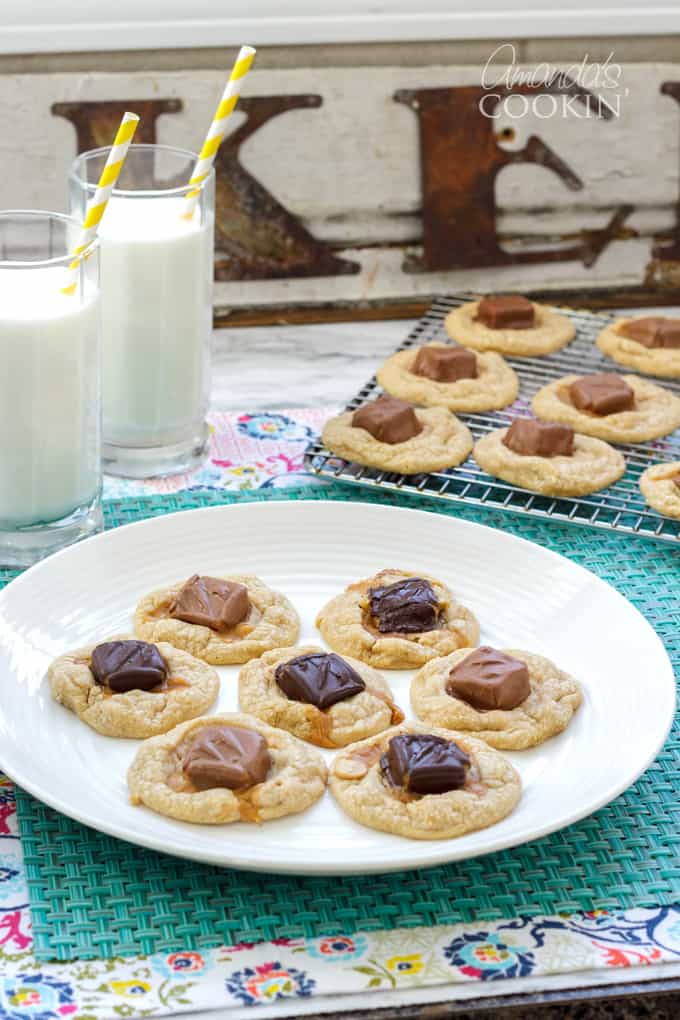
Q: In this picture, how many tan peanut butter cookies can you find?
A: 14